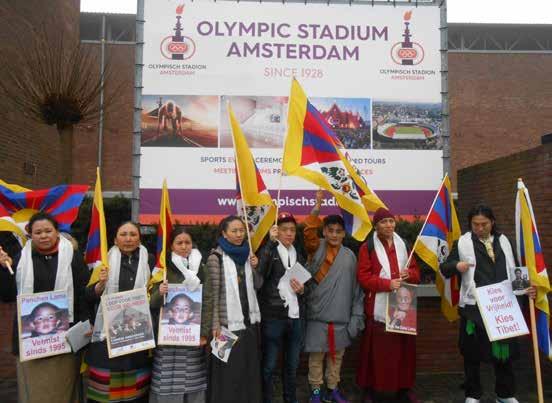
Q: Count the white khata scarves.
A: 7